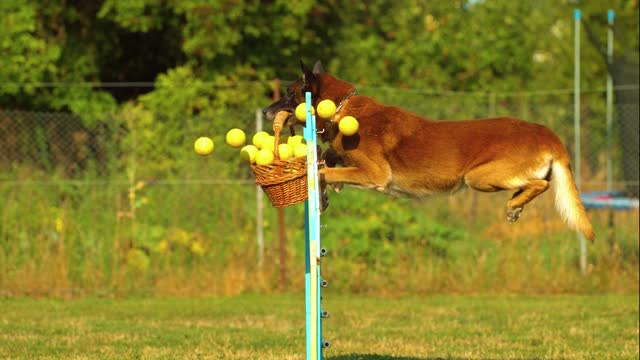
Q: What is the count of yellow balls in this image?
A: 12